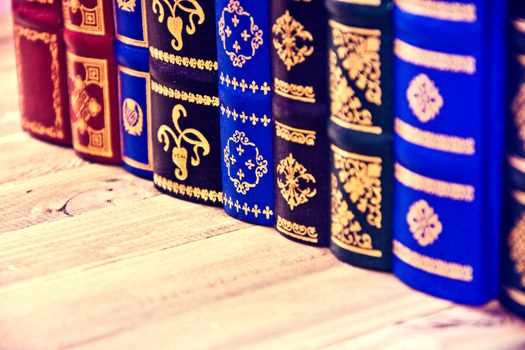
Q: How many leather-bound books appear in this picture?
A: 9